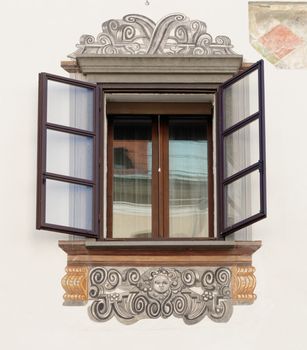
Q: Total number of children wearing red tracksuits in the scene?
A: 0